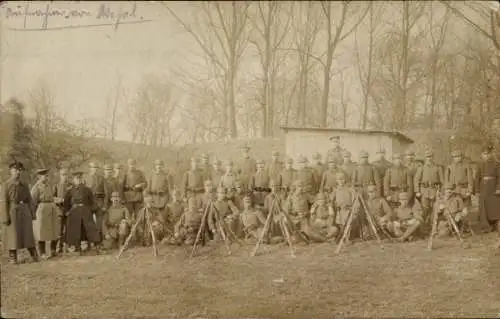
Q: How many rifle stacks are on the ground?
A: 5